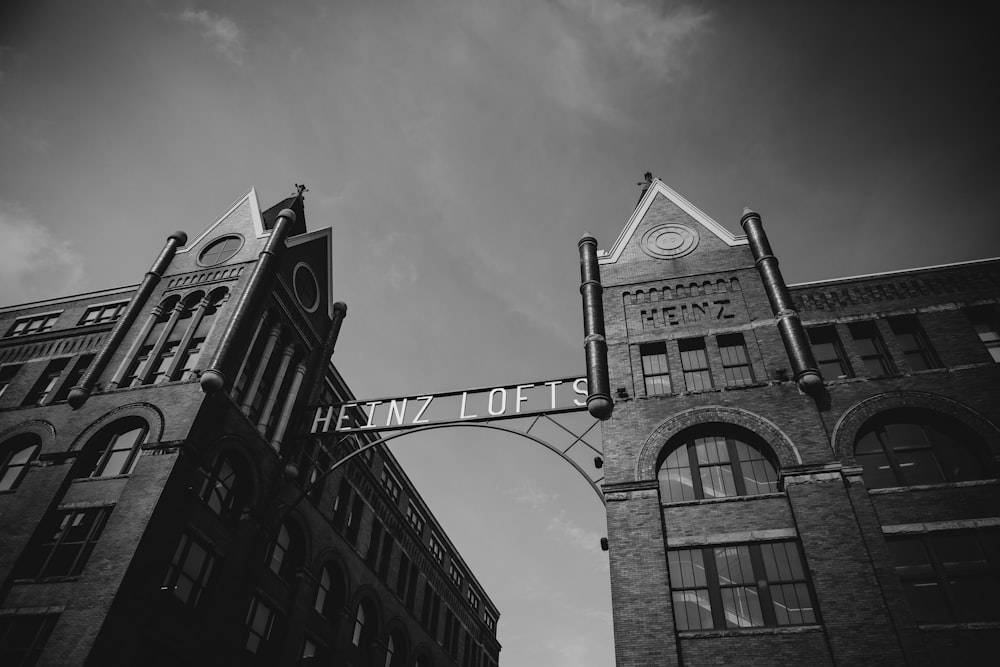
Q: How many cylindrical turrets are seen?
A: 5